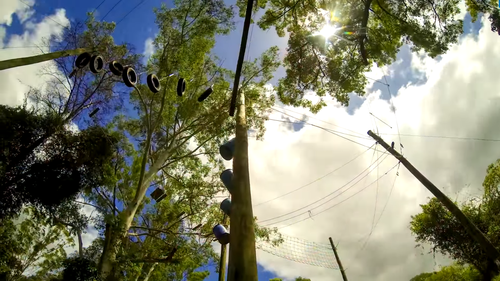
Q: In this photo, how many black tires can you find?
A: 7